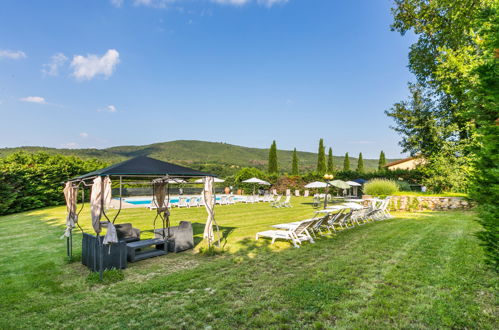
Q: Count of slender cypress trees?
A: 7